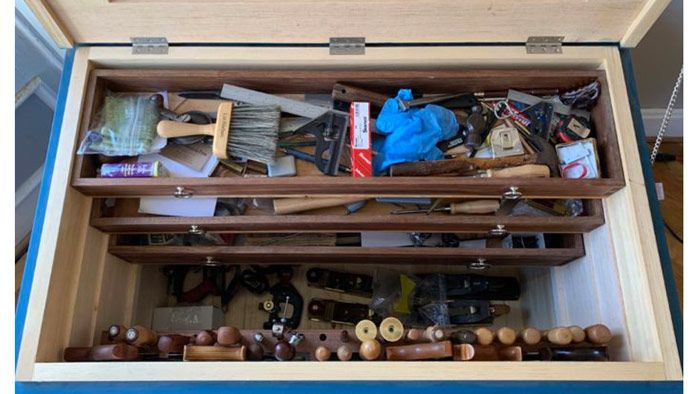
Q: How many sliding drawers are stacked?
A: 3